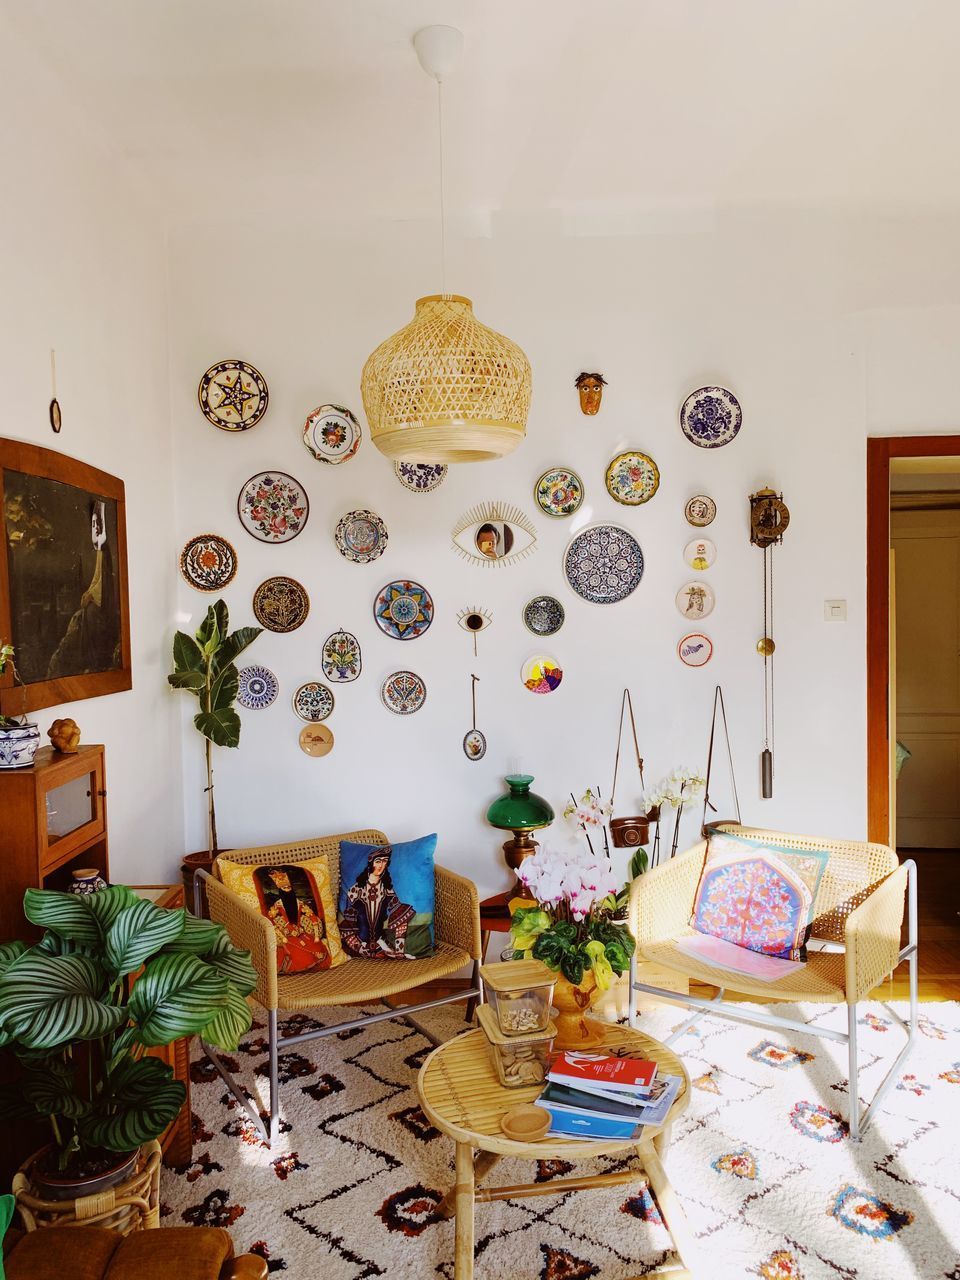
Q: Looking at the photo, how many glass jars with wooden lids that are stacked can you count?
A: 2